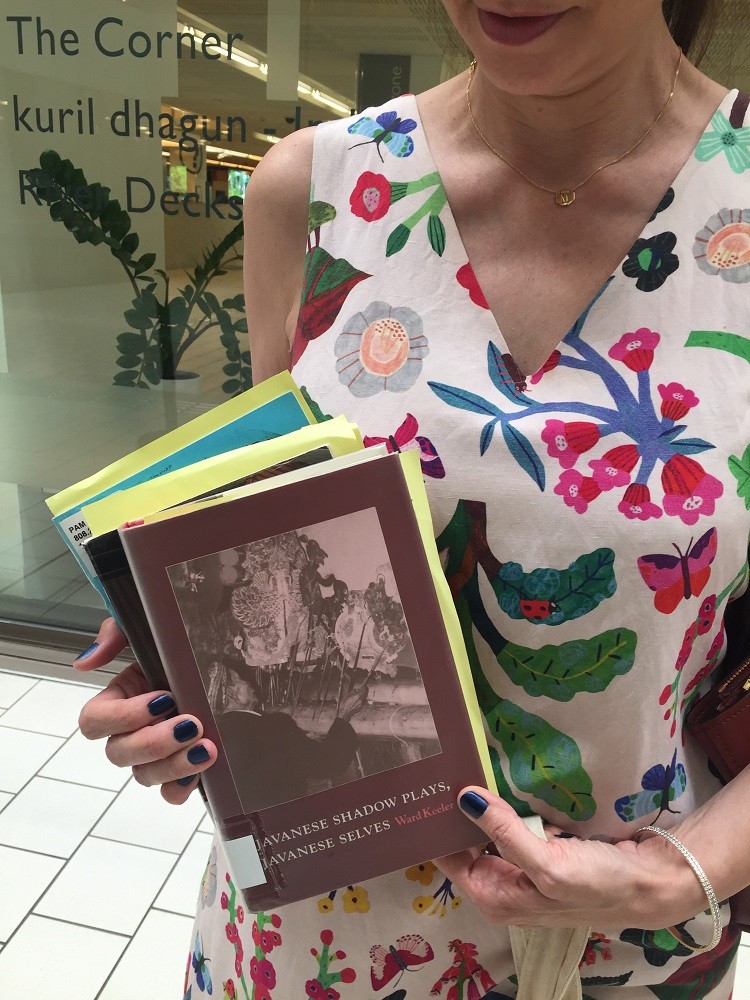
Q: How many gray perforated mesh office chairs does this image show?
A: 0